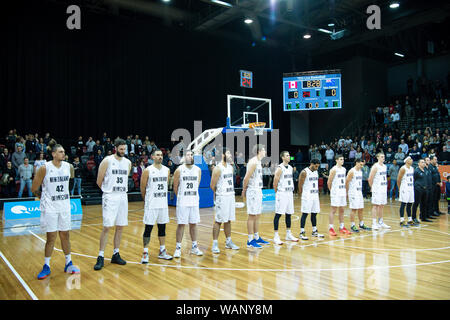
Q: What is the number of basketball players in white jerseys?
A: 12